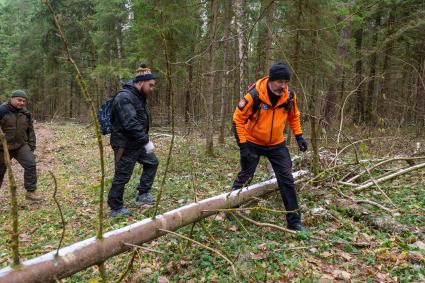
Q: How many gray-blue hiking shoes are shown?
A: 2